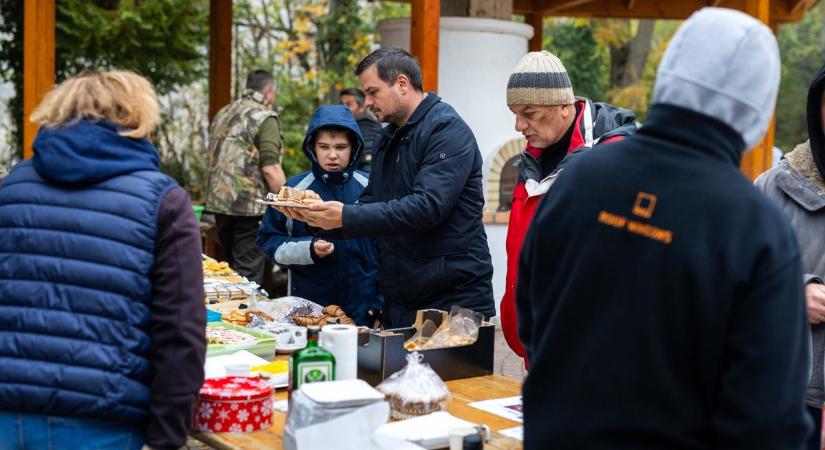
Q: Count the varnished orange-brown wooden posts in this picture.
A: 5